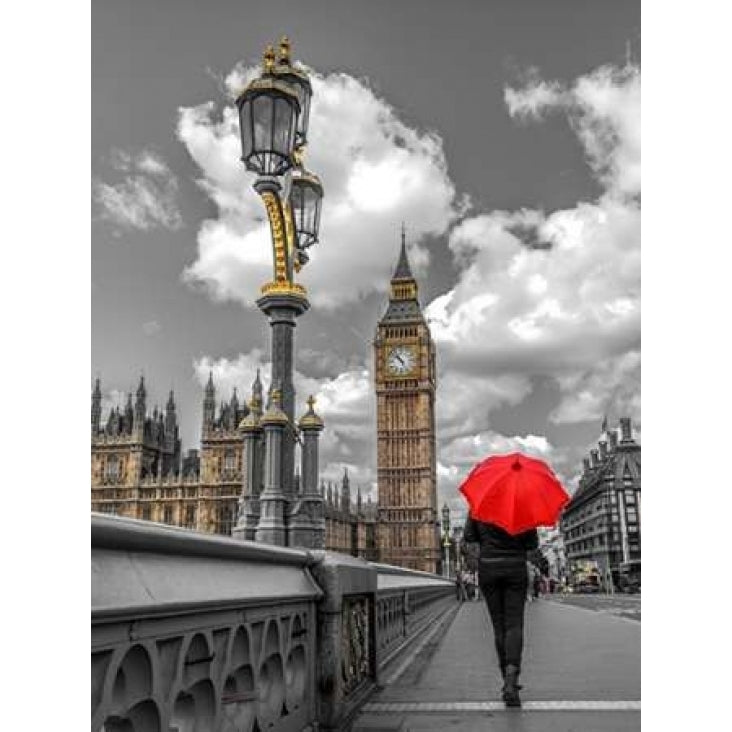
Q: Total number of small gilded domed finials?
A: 3